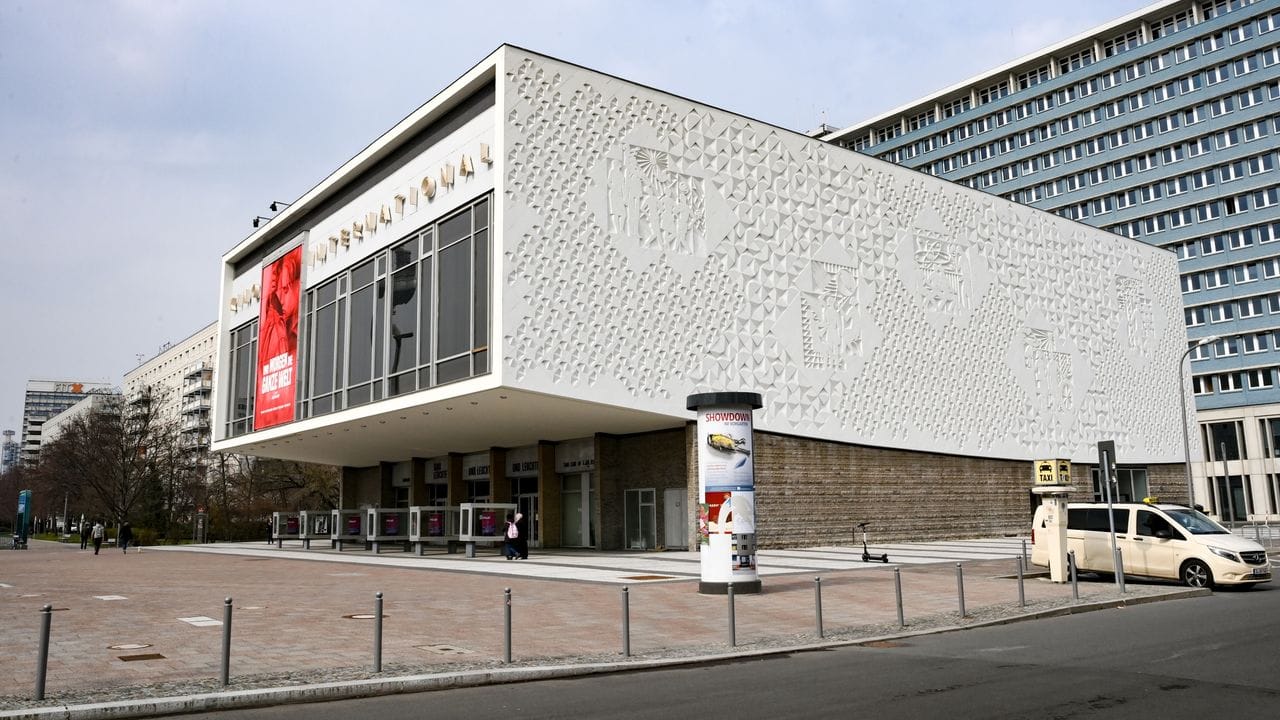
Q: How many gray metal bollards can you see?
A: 13